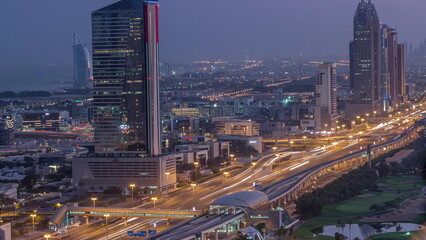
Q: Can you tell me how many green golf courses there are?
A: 1